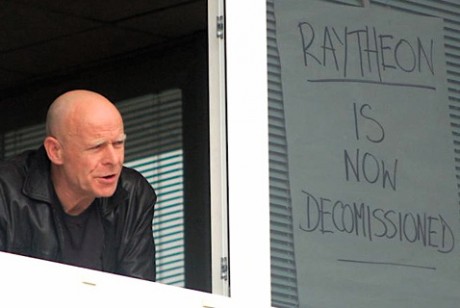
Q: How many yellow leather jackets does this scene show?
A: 0